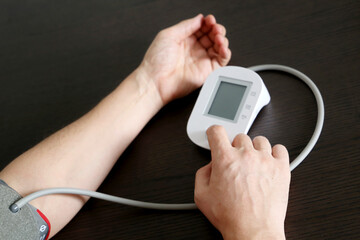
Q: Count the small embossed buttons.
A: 3